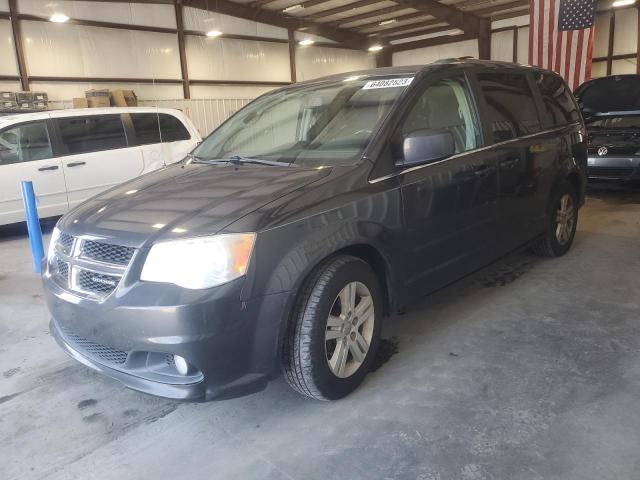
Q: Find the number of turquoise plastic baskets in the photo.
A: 0